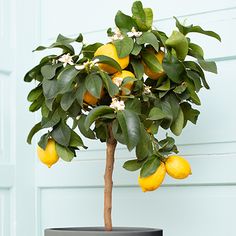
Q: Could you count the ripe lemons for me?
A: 7